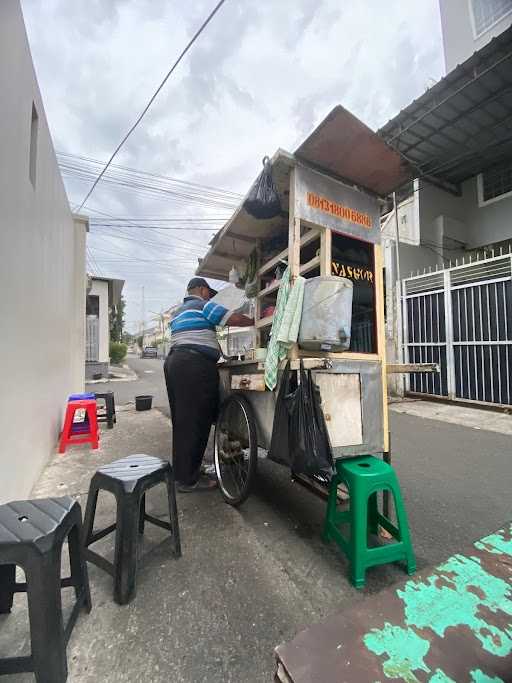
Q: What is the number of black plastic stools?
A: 3